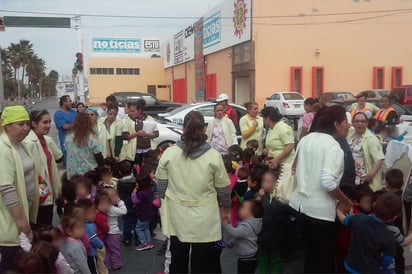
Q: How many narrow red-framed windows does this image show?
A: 4